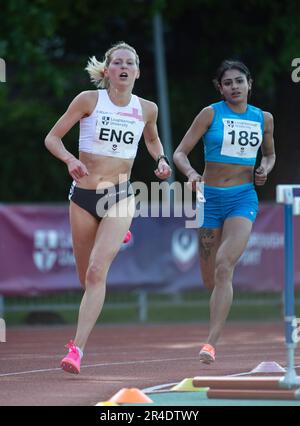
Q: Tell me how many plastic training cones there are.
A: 4